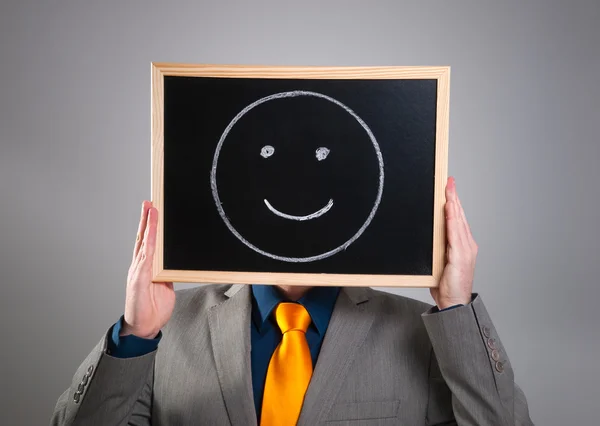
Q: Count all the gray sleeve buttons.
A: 8